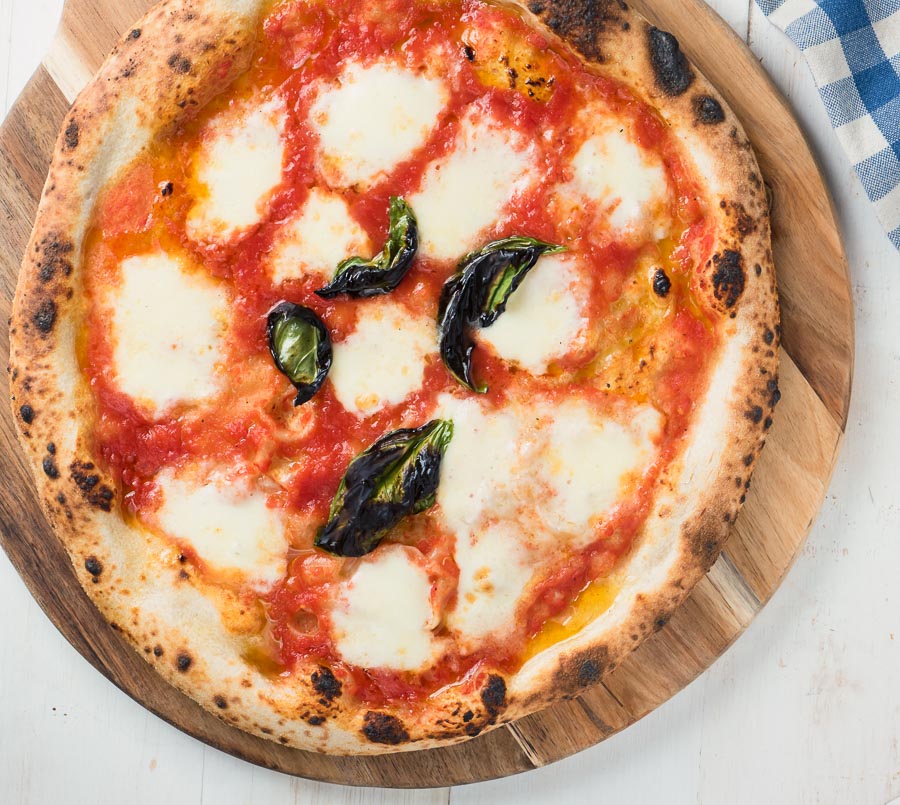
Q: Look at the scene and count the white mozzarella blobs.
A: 13